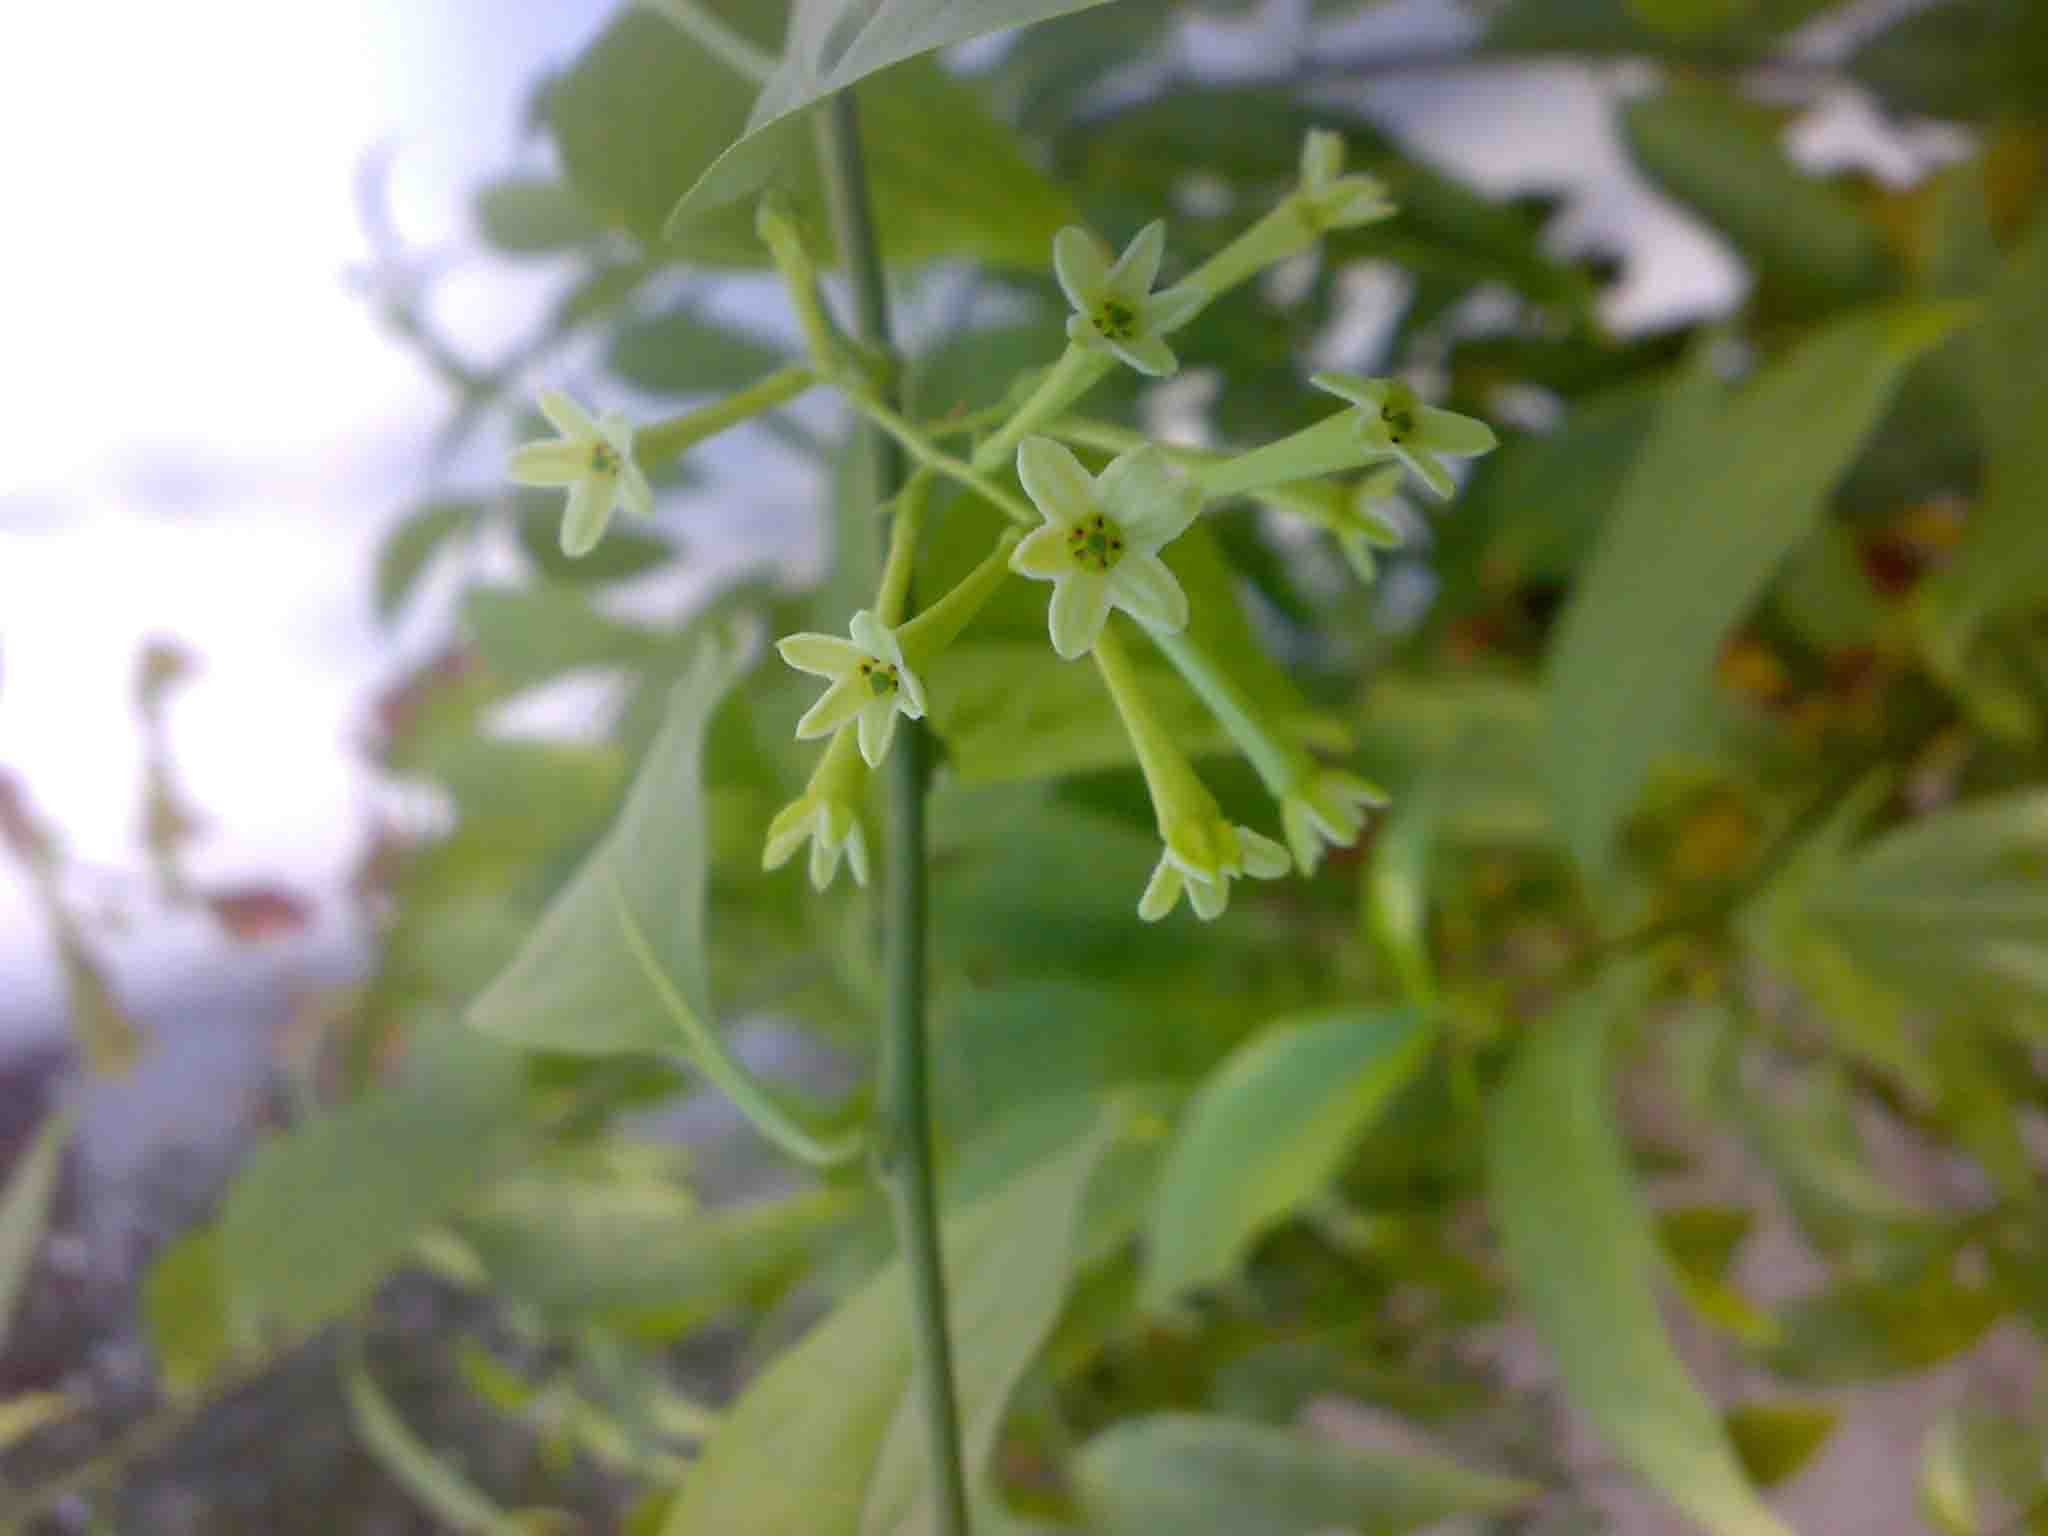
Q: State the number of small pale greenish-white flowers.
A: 10